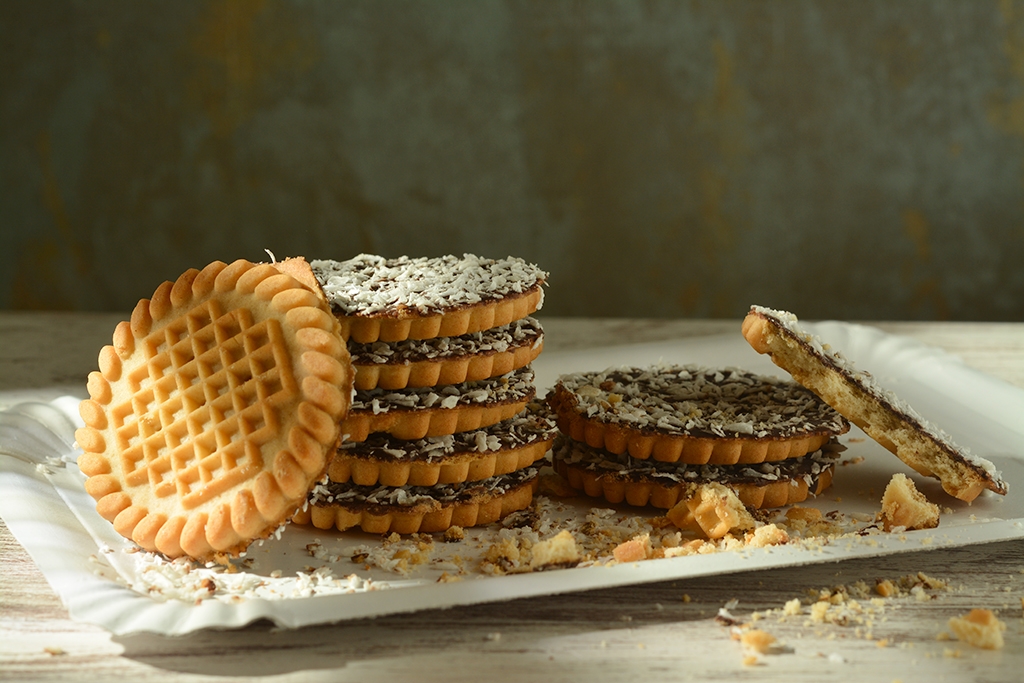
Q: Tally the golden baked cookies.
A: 9